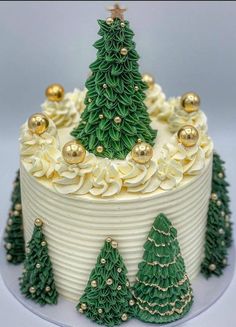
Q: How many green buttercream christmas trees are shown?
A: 6